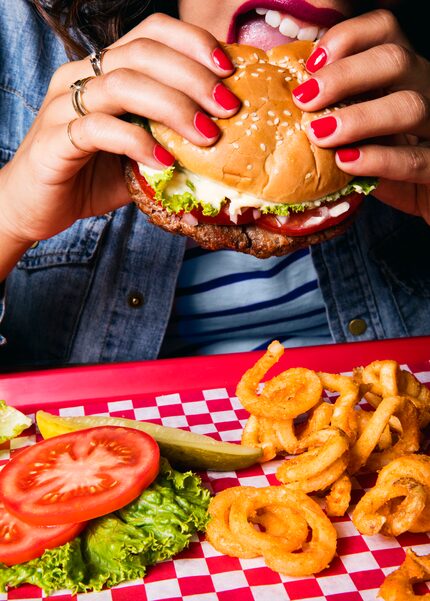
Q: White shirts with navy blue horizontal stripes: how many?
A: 1